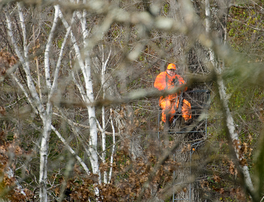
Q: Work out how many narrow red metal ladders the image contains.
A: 0